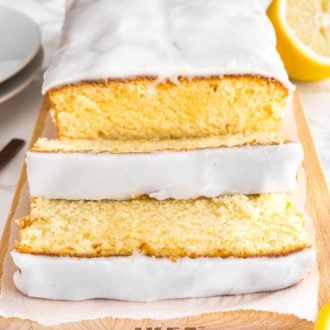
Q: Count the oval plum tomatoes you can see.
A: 0